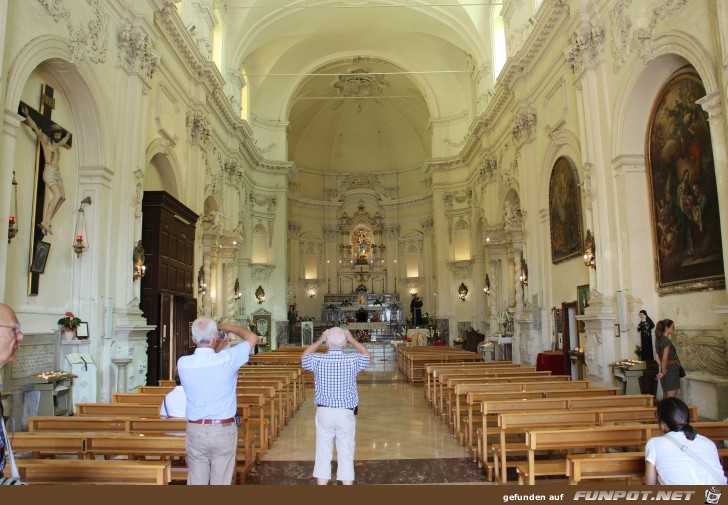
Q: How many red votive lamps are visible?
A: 2